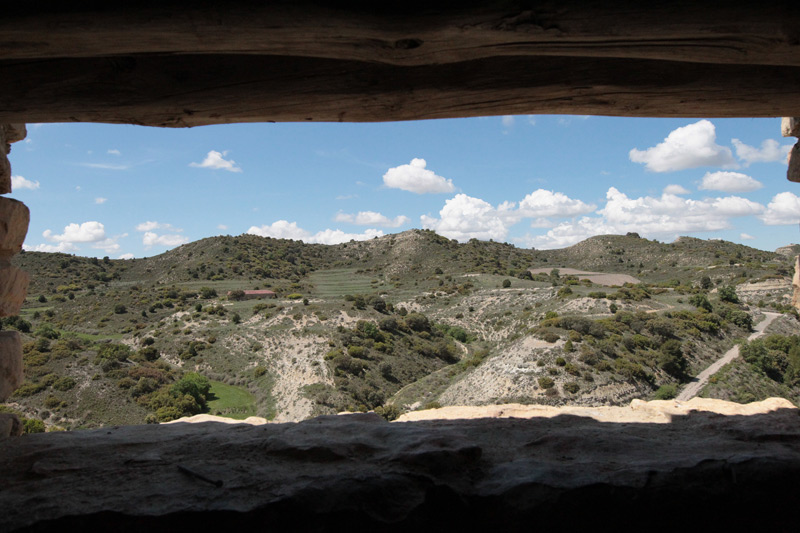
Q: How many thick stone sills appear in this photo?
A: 1